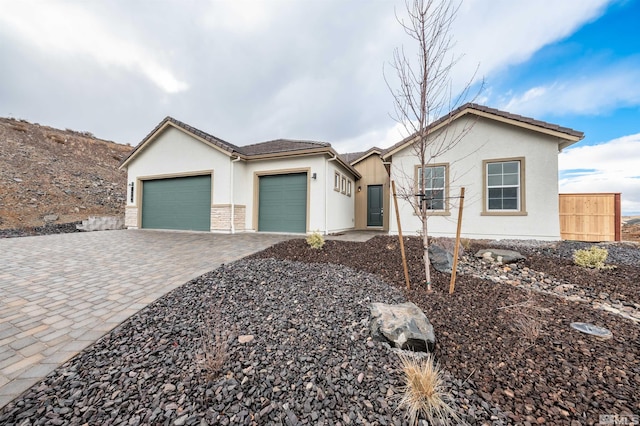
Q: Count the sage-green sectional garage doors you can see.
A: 2